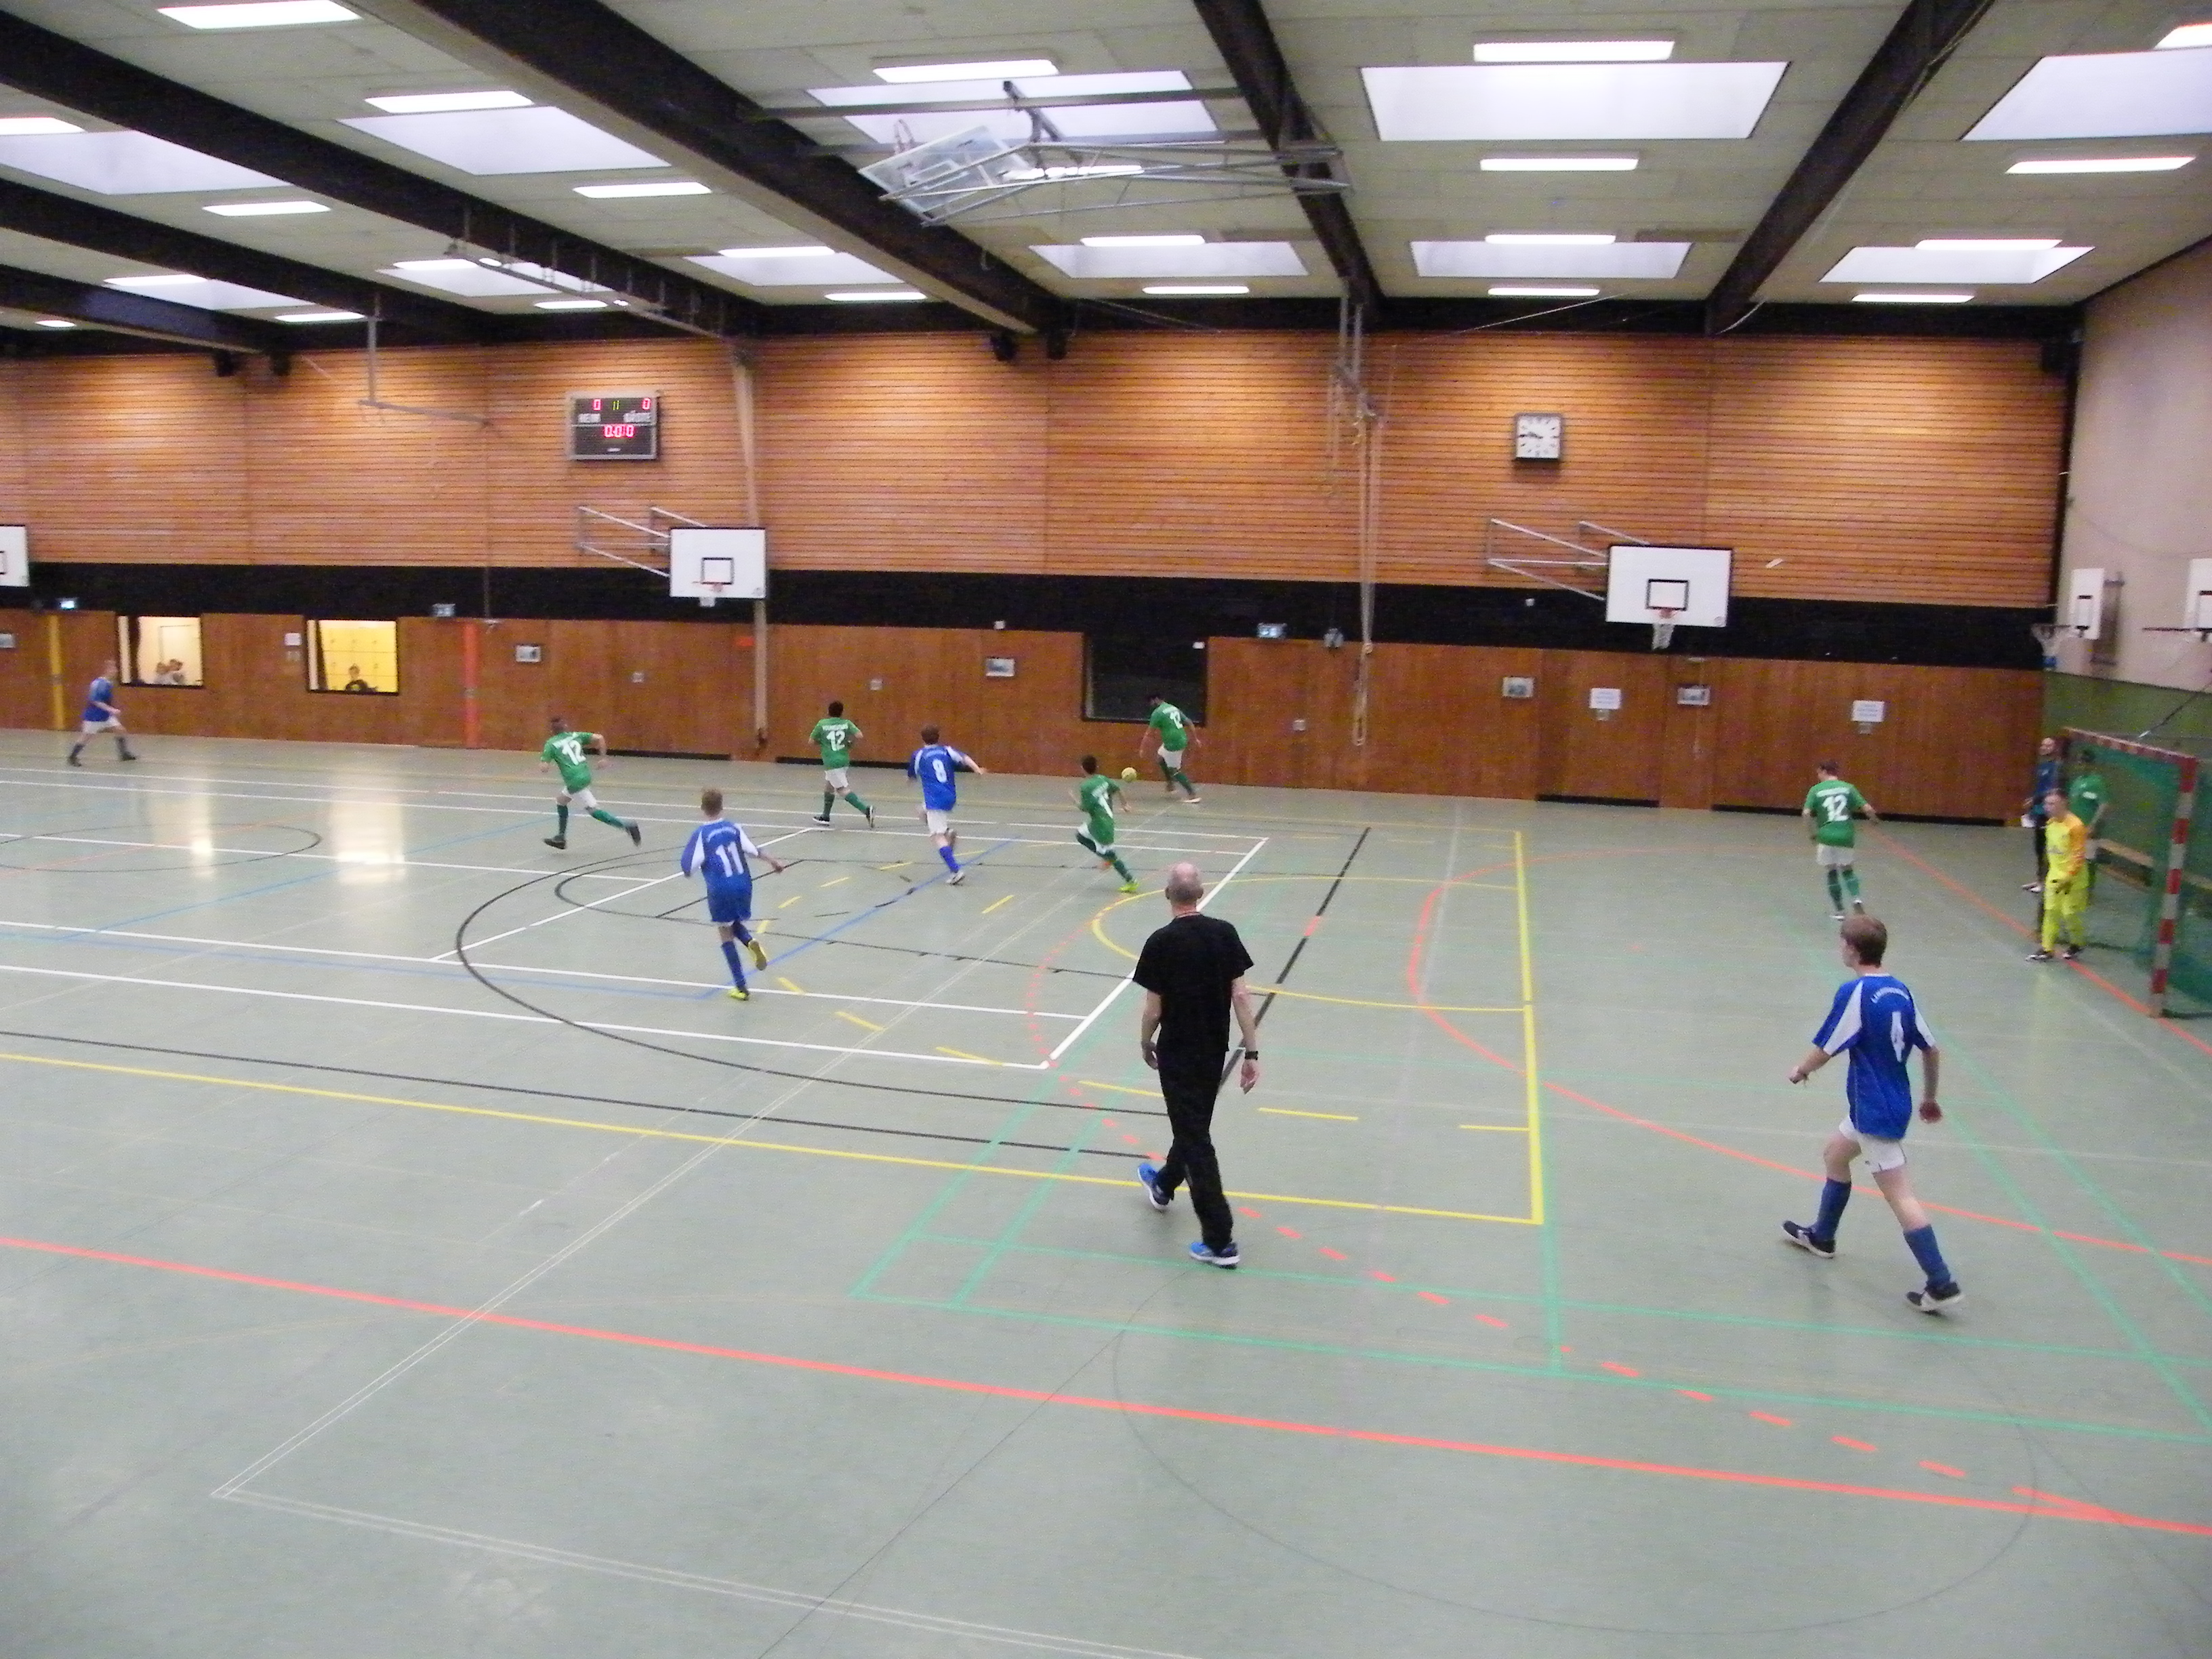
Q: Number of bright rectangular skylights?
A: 11